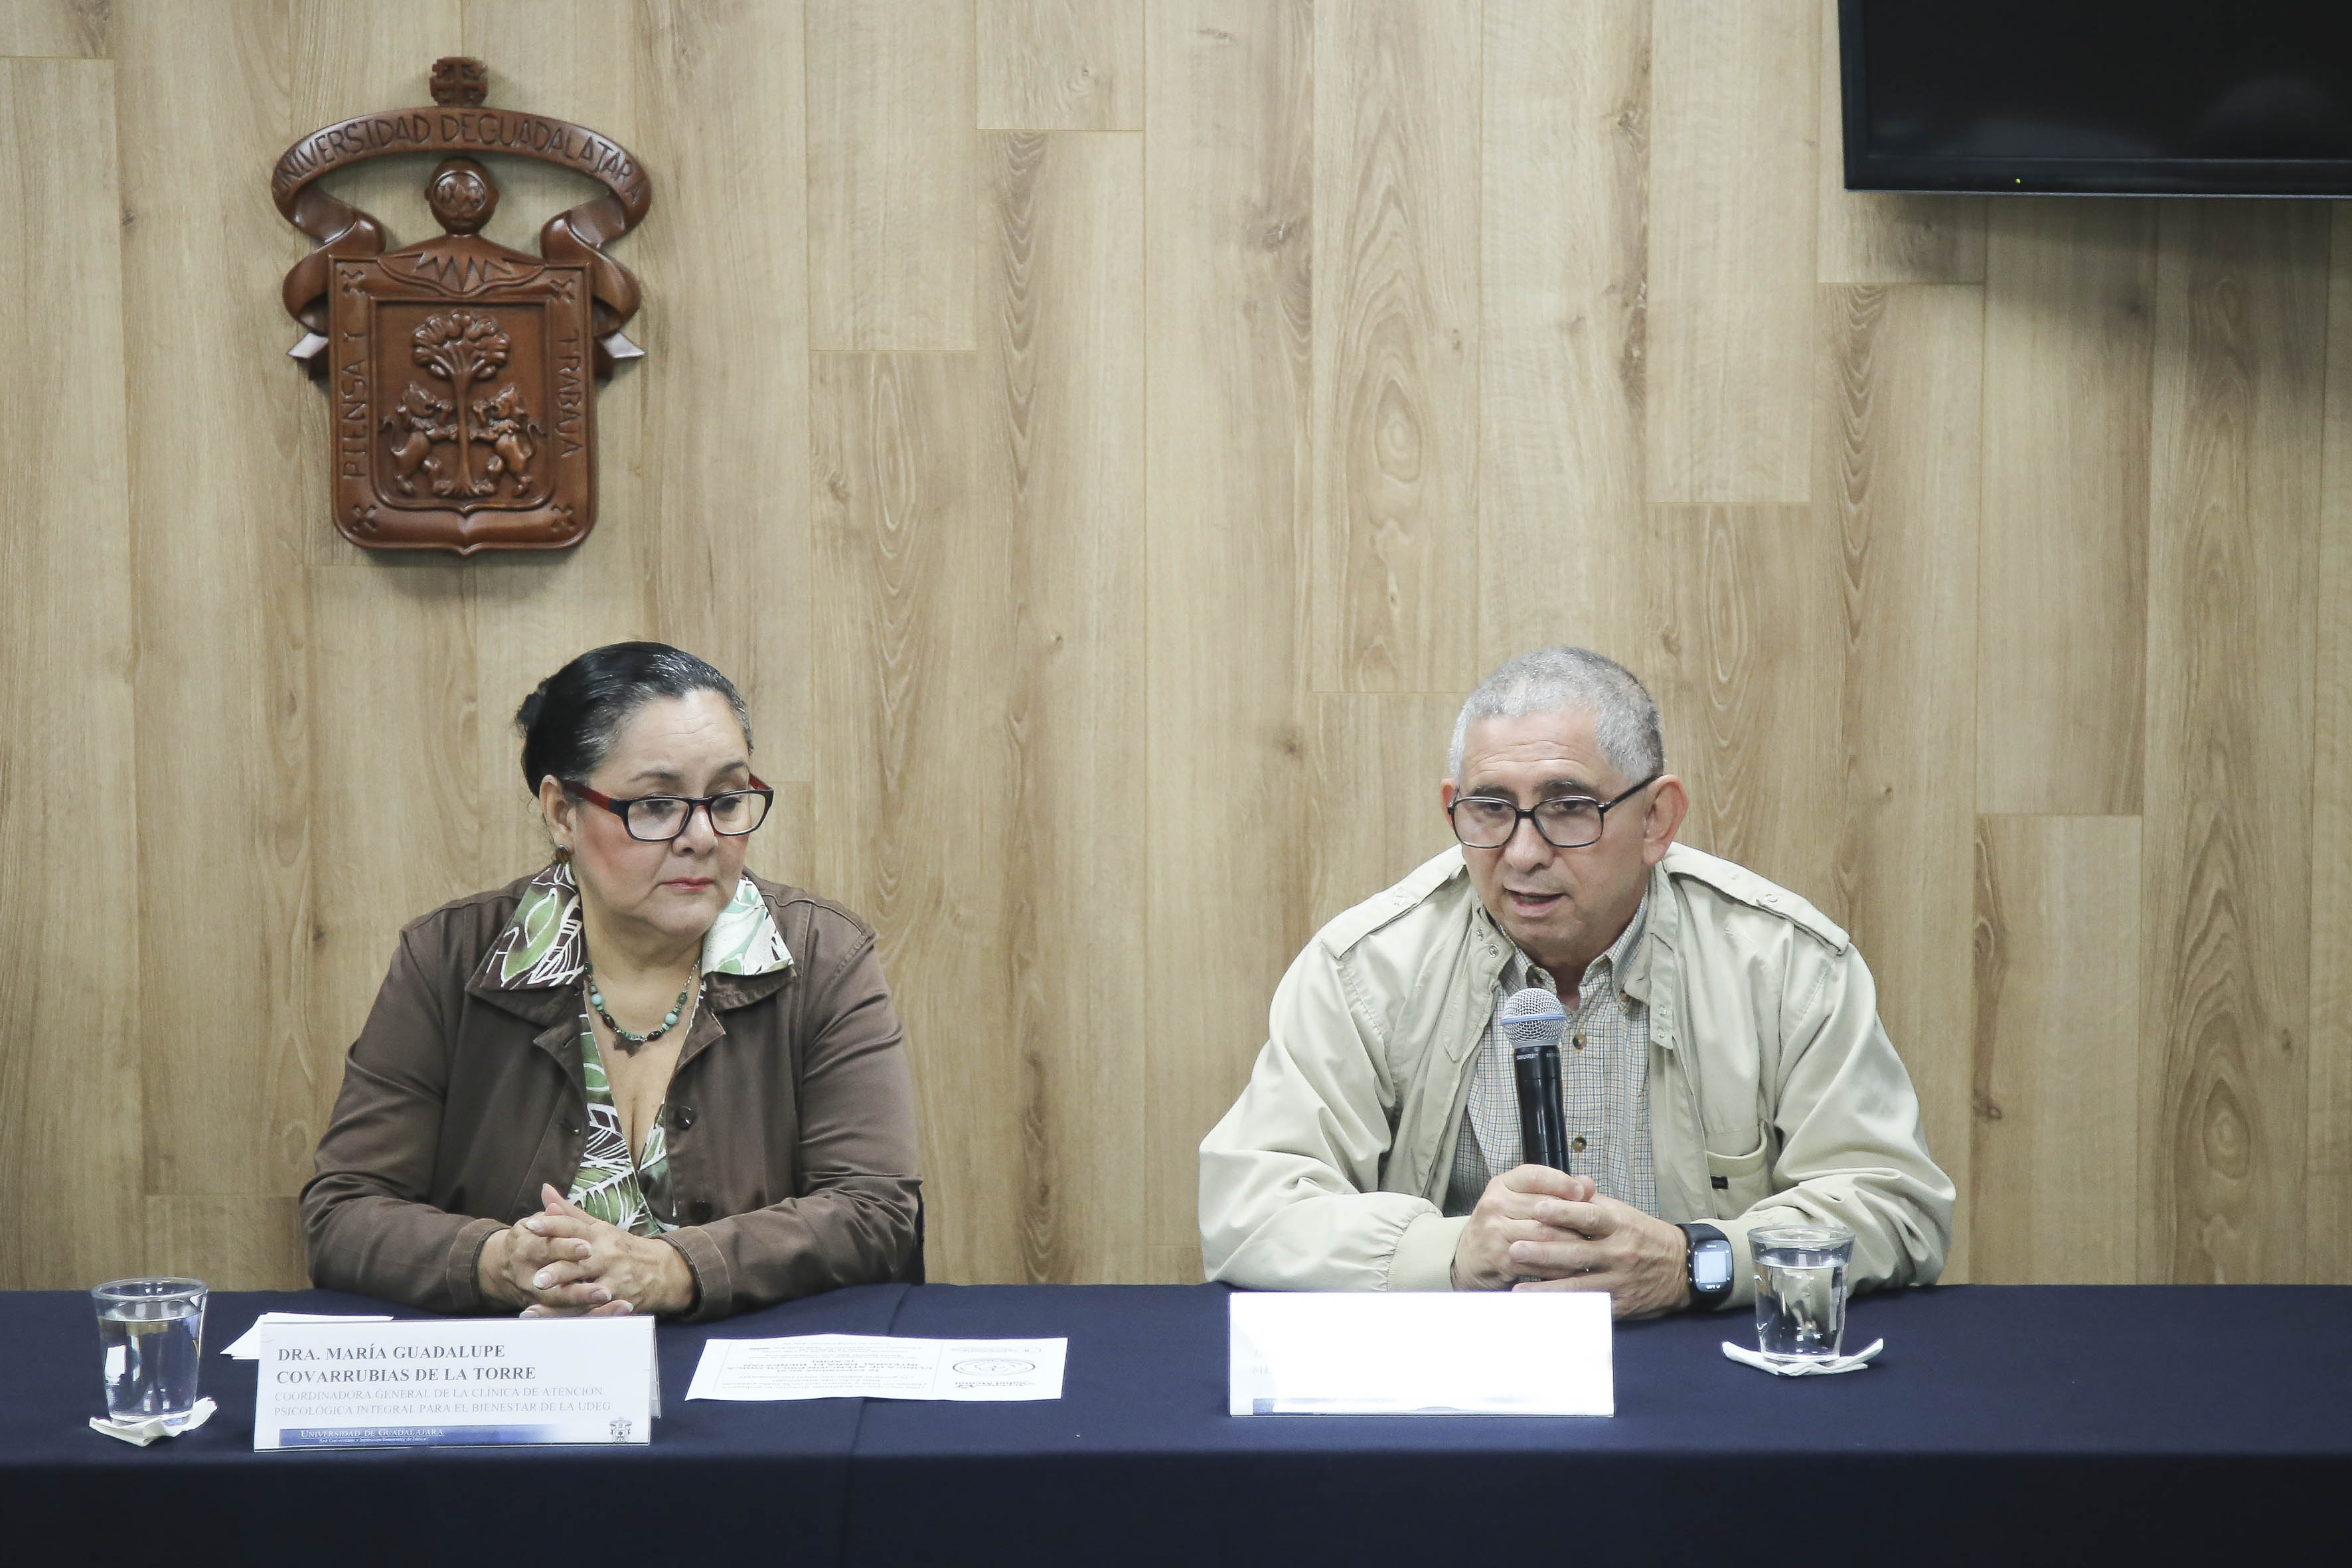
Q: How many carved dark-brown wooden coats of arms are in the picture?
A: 1